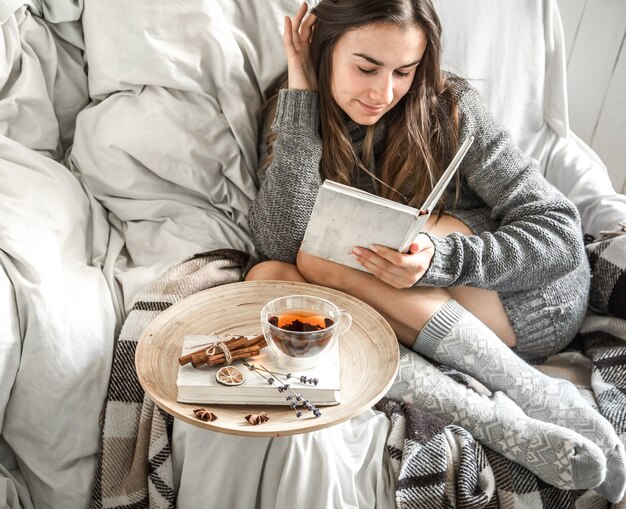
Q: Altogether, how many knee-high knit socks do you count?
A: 2